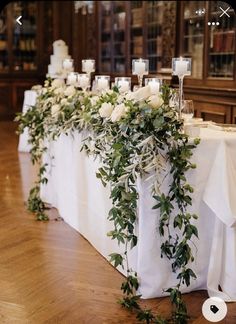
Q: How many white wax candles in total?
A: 9